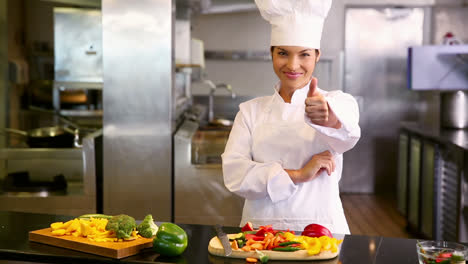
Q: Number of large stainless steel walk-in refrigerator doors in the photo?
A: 1